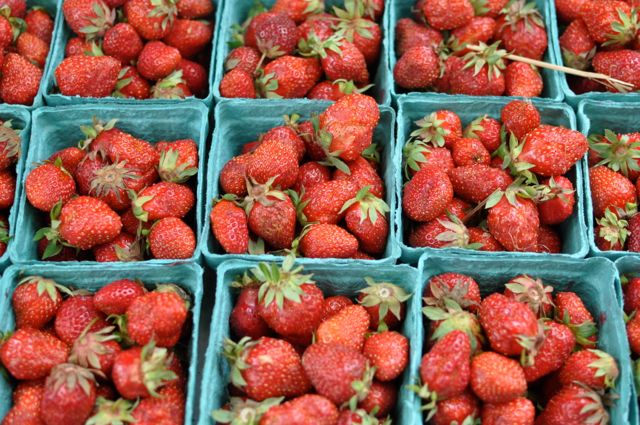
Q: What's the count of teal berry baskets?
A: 14